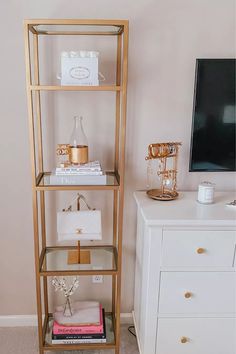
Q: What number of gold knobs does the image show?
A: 3